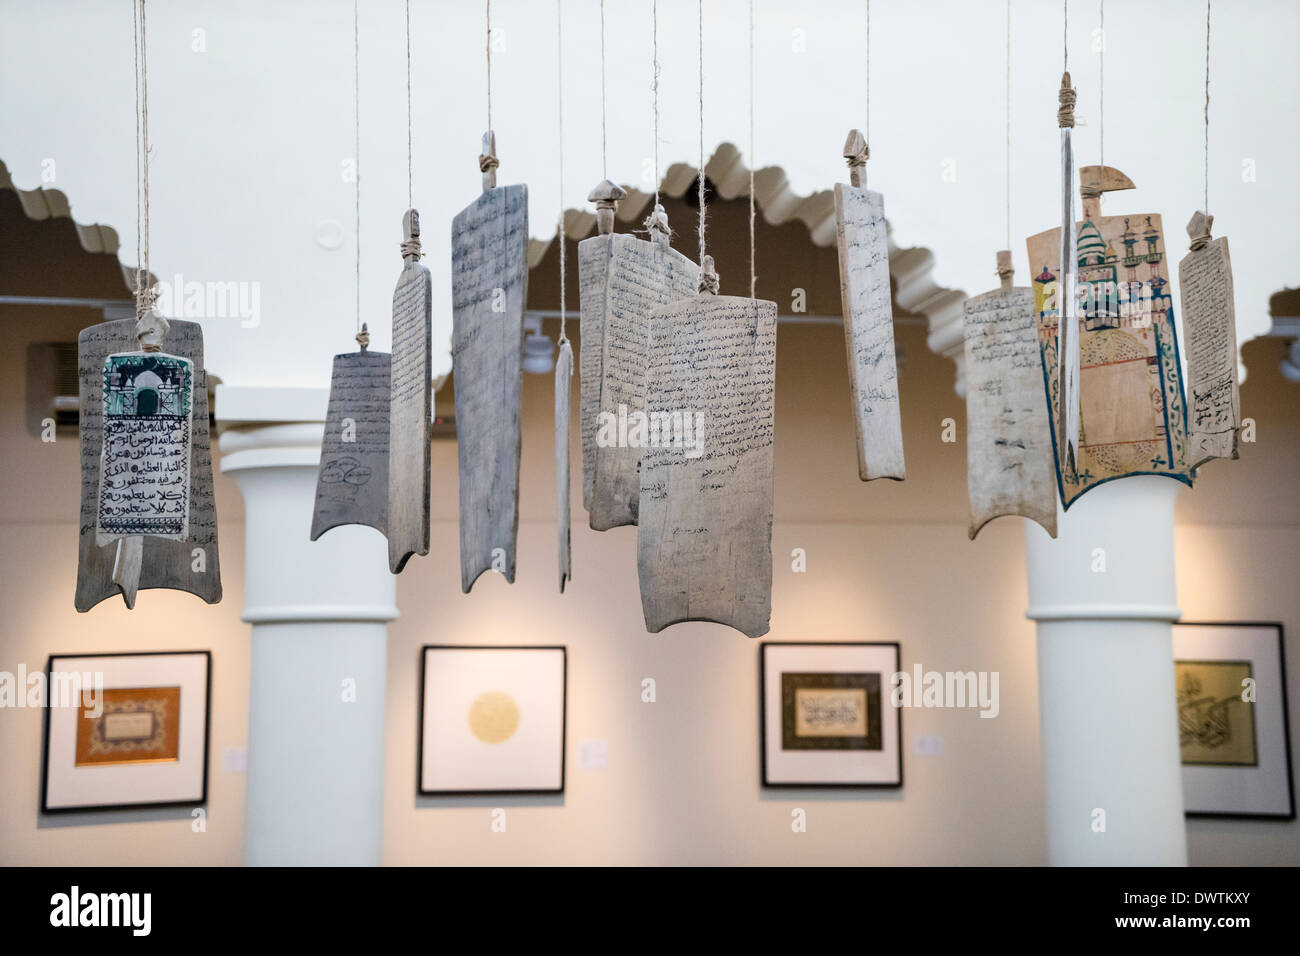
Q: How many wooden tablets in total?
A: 15